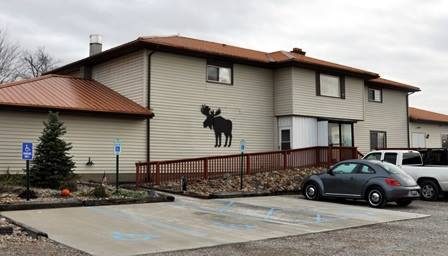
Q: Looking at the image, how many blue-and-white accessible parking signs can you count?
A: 3